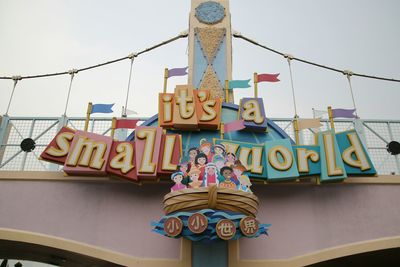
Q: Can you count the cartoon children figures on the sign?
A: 13